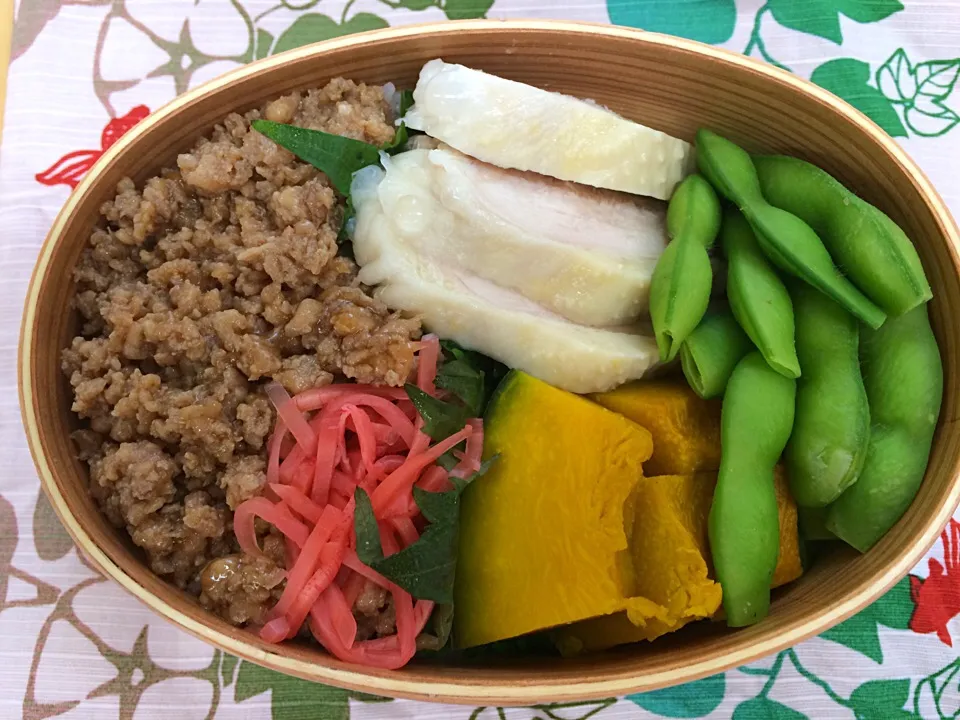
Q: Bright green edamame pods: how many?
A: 8